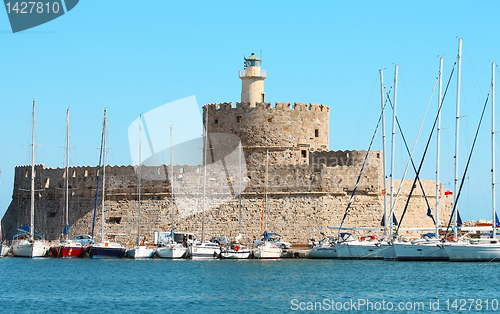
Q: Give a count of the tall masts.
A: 13